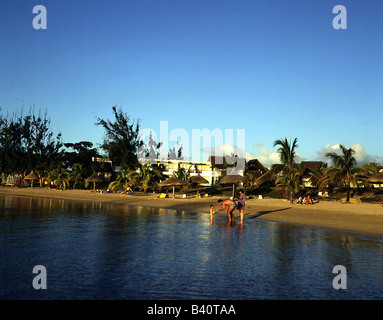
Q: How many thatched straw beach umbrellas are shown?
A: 6